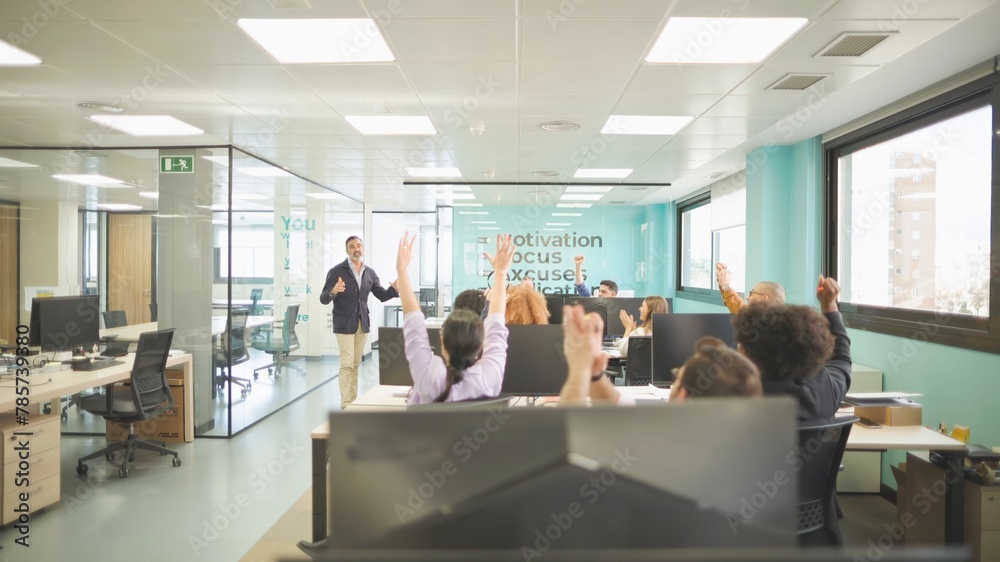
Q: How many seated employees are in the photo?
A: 8